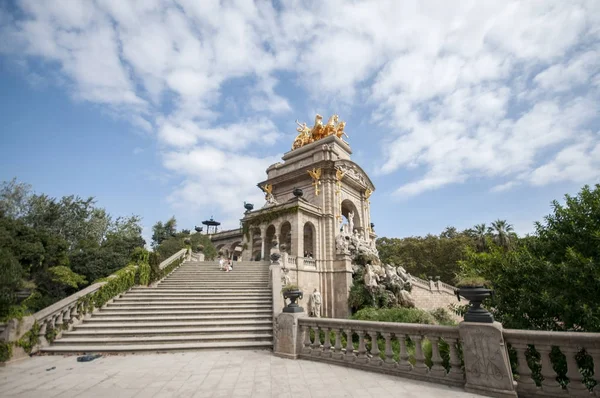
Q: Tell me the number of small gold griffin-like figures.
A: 4